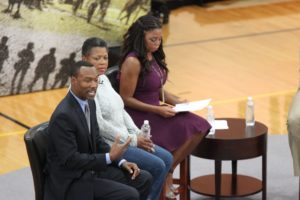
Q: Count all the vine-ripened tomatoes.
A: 0